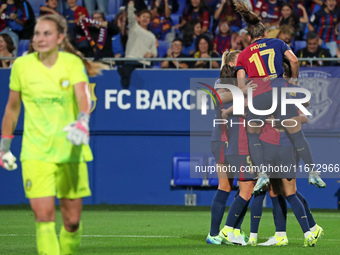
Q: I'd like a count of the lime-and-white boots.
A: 6